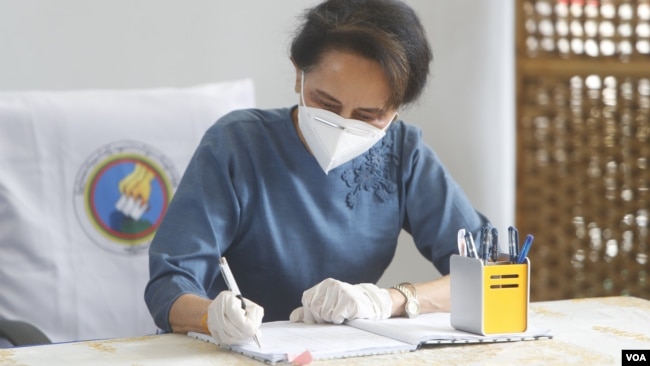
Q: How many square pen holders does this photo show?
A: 1